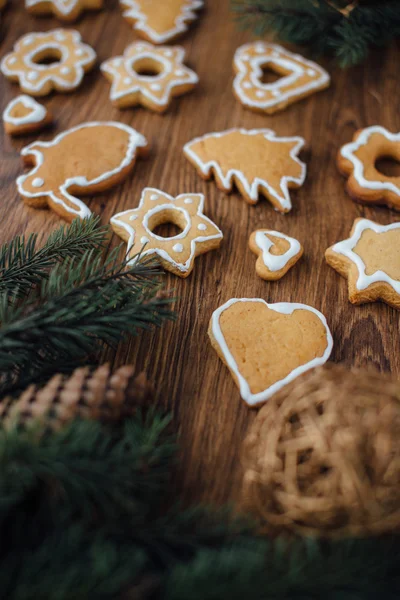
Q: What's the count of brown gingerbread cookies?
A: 13